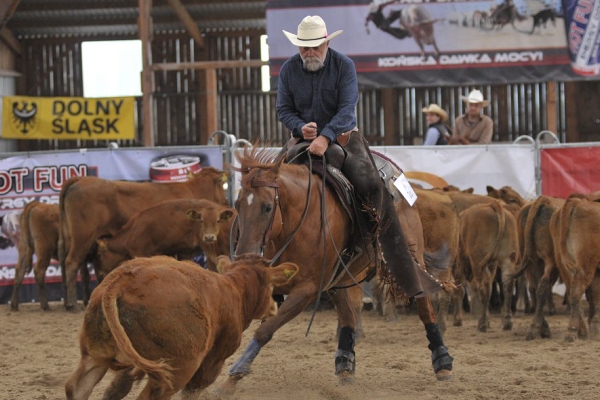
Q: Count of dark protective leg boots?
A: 2